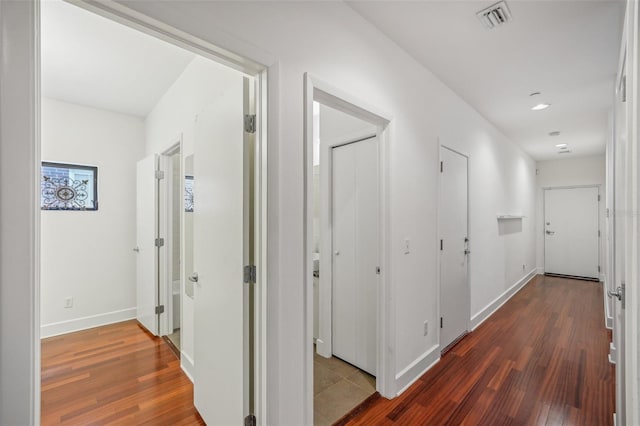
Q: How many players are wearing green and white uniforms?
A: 0